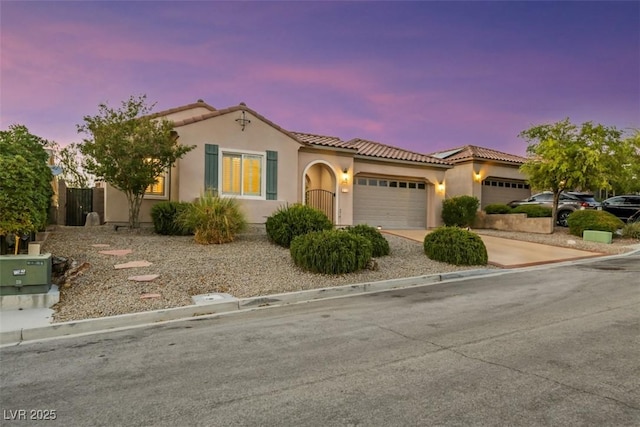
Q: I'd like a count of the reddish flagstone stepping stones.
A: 5